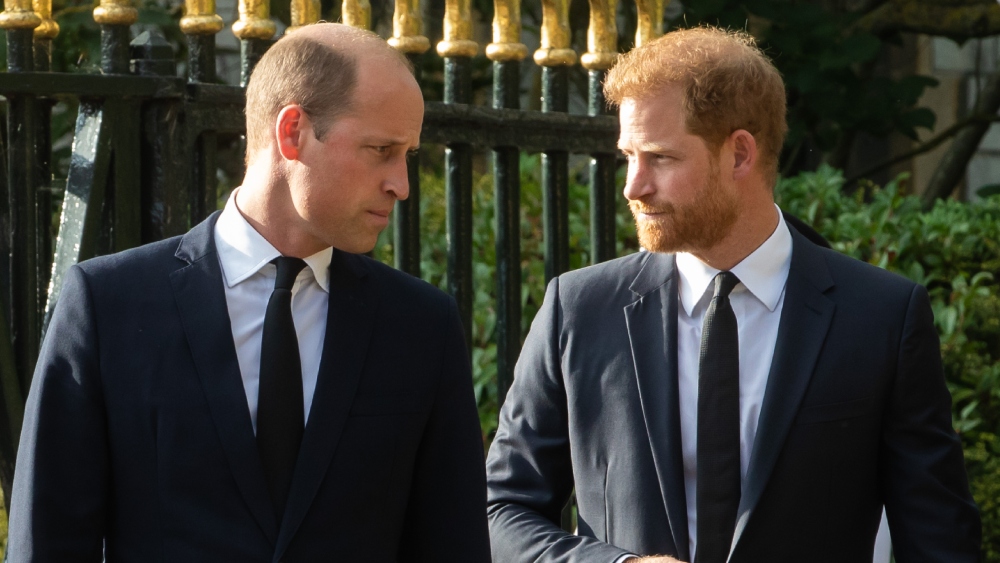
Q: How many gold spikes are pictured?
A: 13